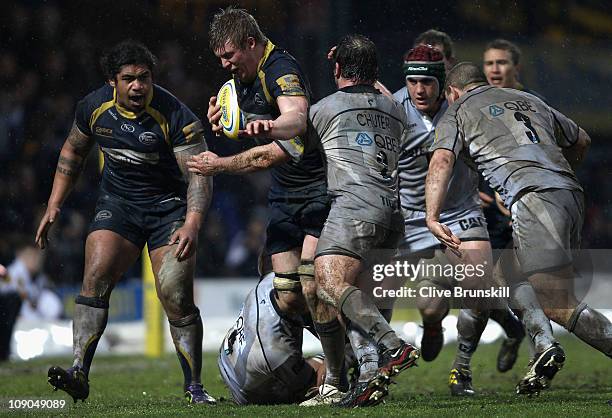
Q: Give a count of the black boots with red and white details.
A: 2